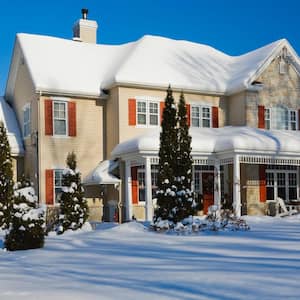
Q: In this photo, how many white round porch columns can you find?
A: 4